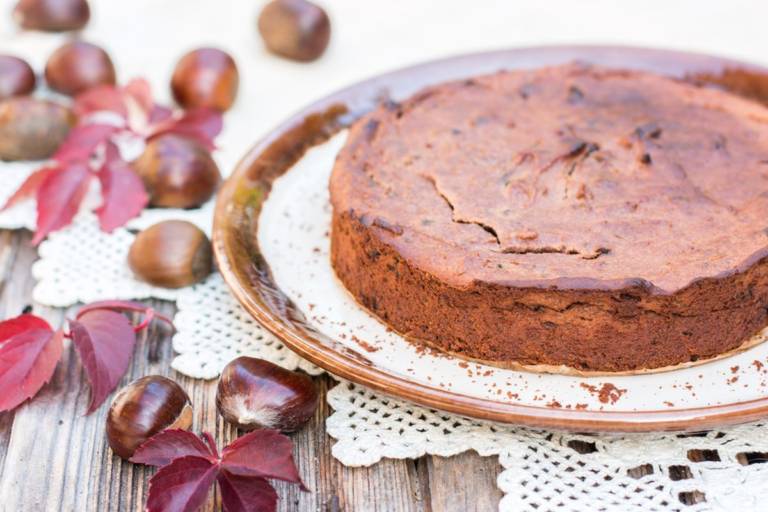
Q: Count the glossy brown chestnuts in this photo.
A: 10